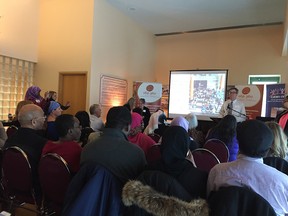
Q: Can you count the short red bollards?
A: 0